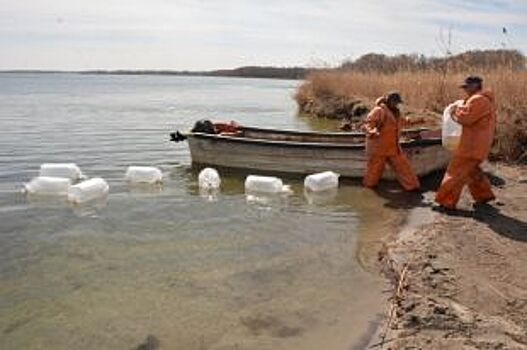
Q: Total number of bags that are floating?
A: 7